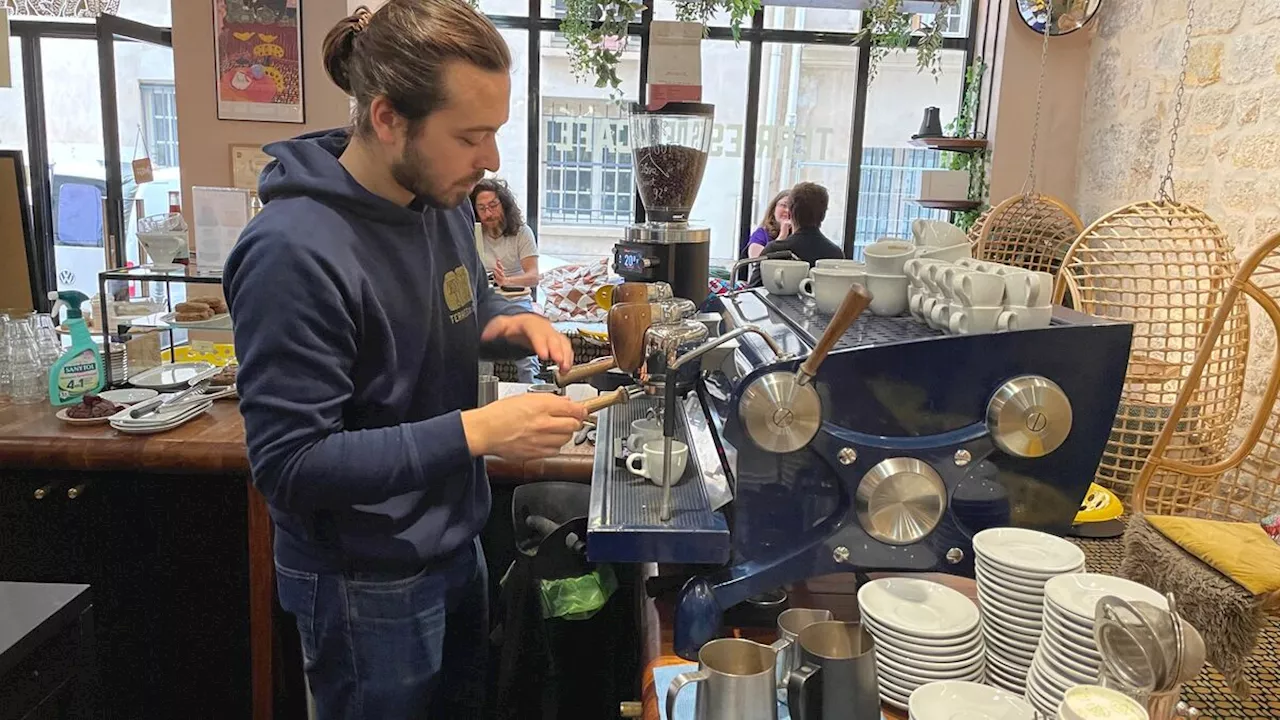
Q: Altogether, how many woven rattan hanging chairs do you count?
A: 3